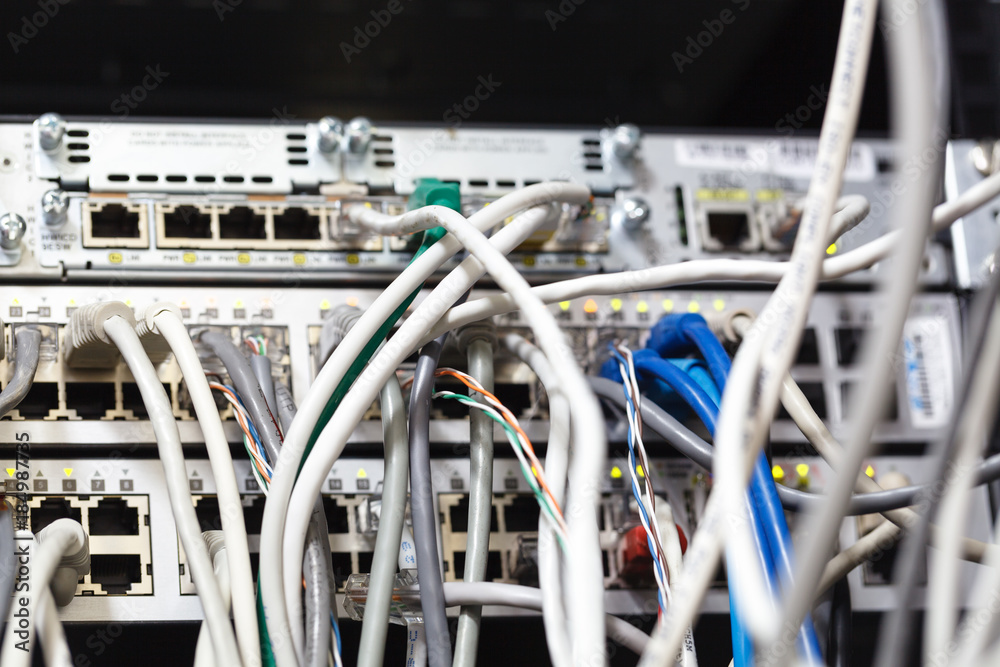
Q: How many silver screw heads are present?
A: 7